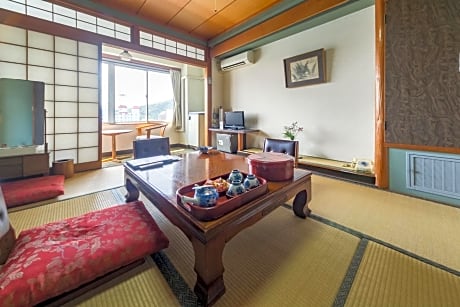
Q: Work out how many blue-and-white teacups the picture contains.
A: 3